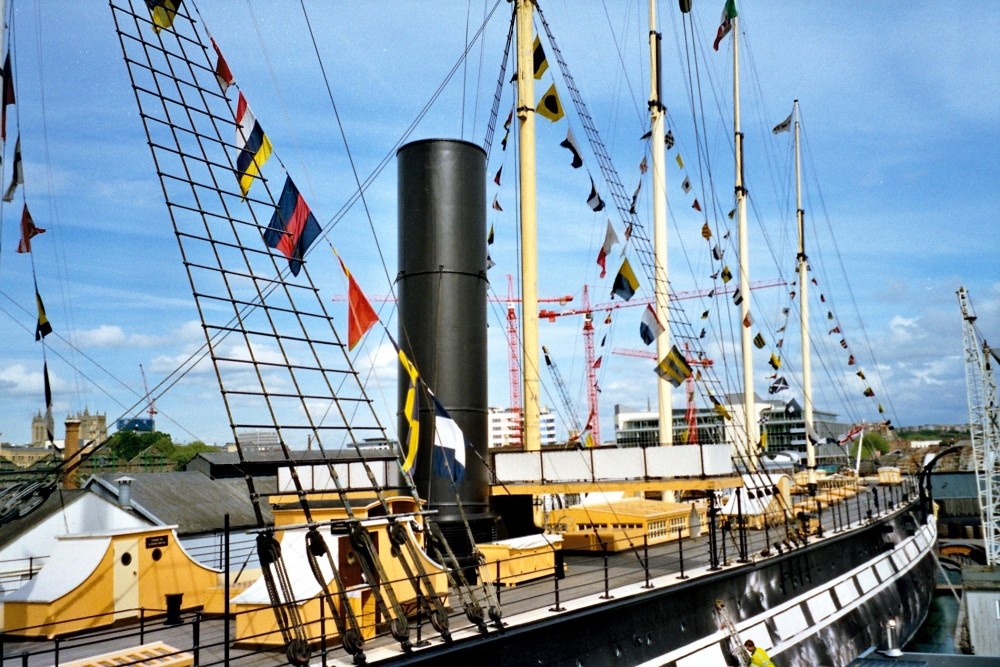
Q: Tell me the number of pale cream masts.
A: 4